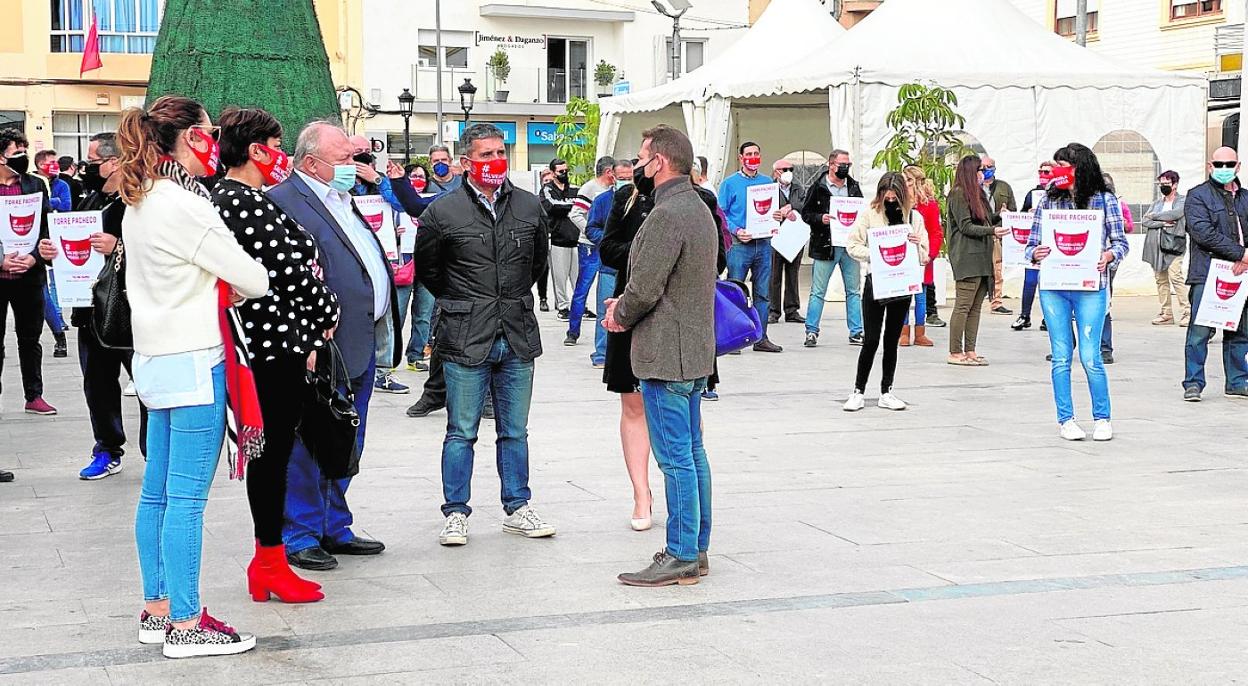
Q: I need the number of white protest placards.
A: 11